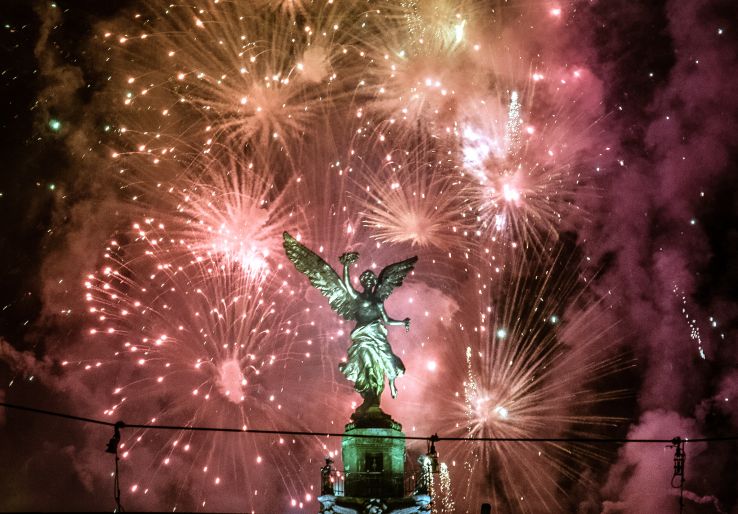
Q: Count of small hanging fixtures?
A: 3